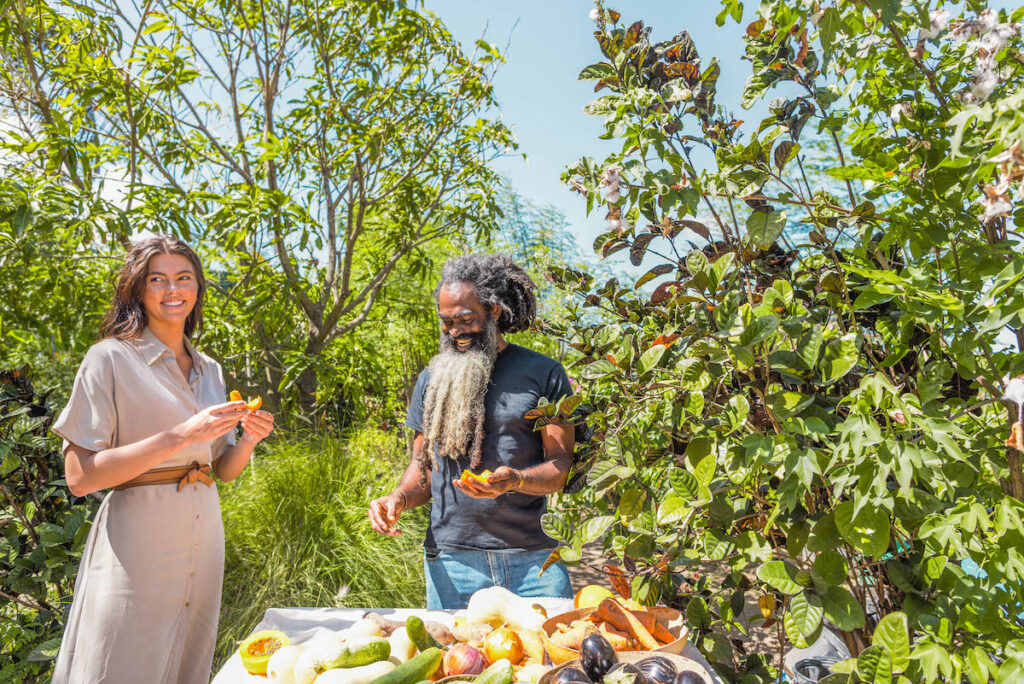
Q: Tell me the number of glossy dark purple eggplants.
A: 5